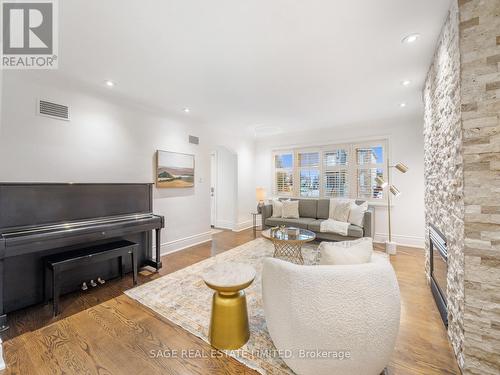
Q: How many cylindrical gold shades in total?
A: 3